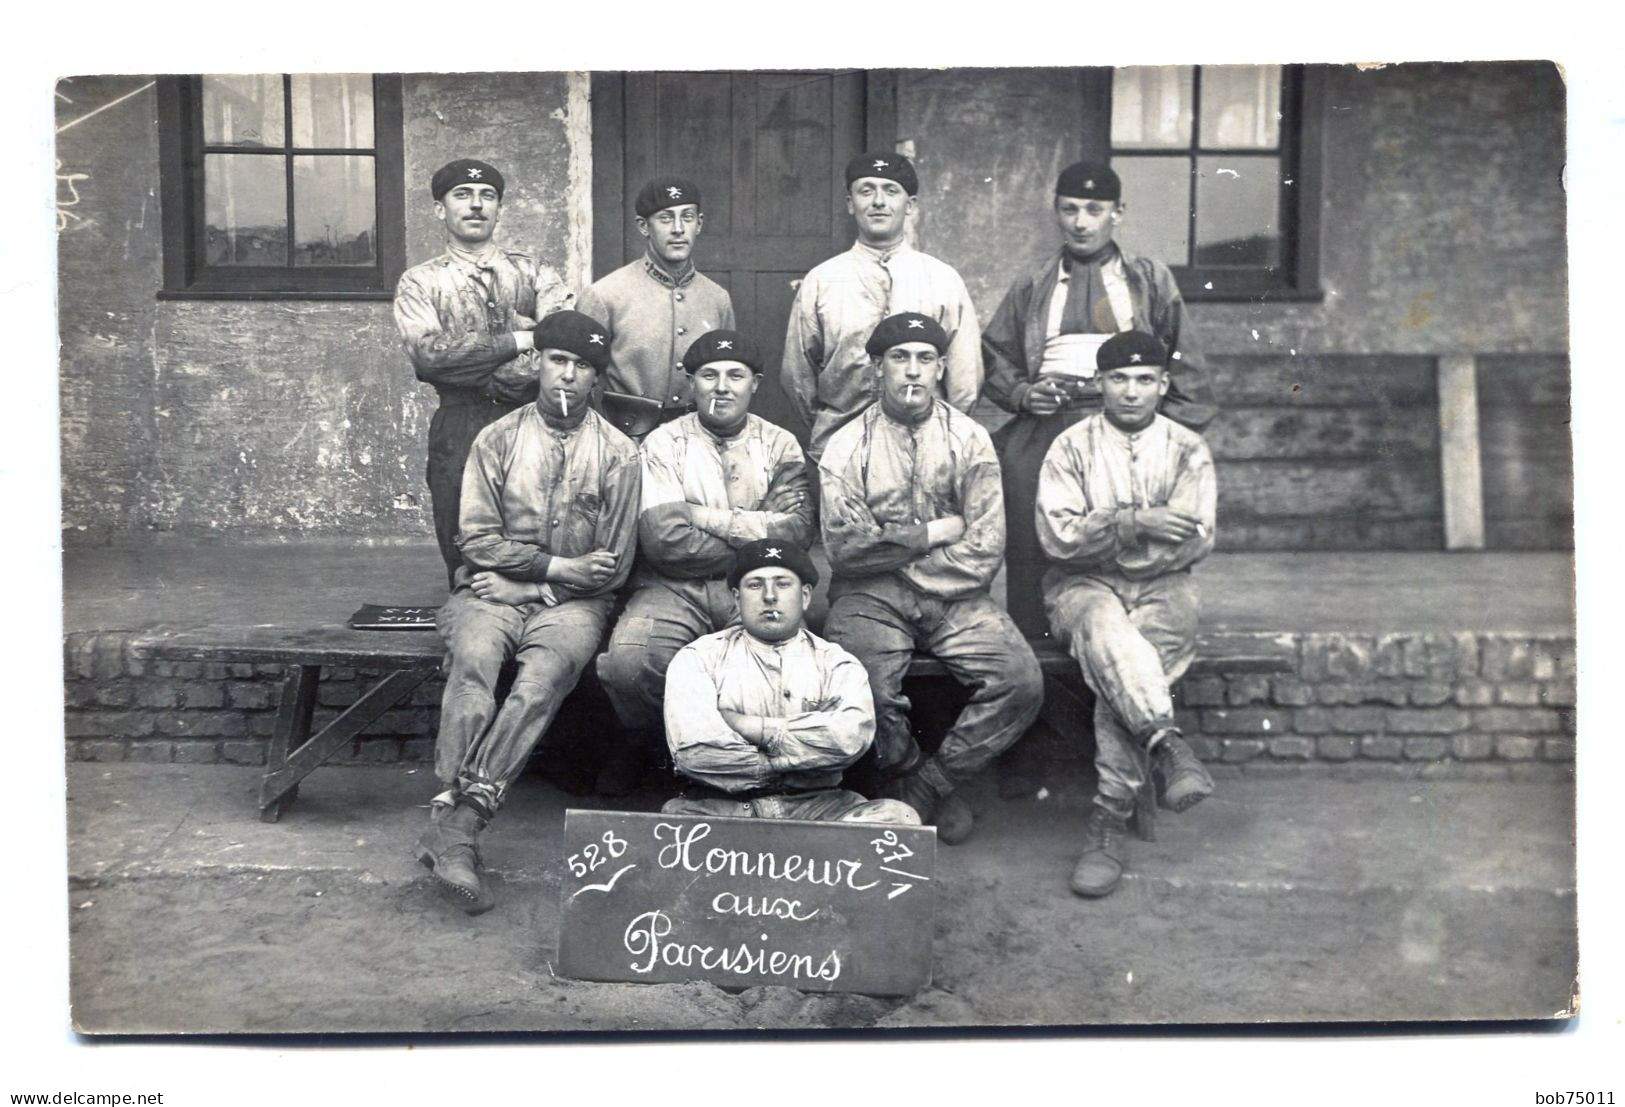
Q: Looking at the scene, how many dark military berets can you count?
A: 9